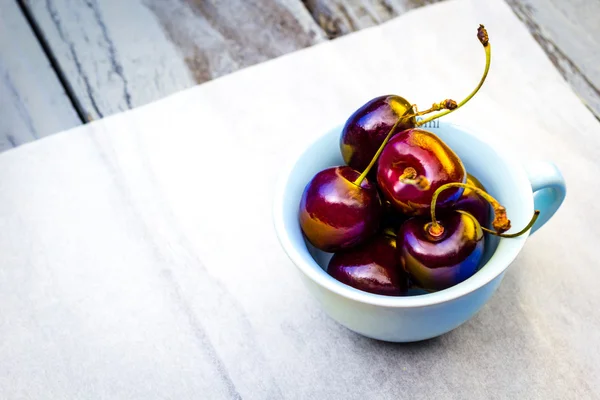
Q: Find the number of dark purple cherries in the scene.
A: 6